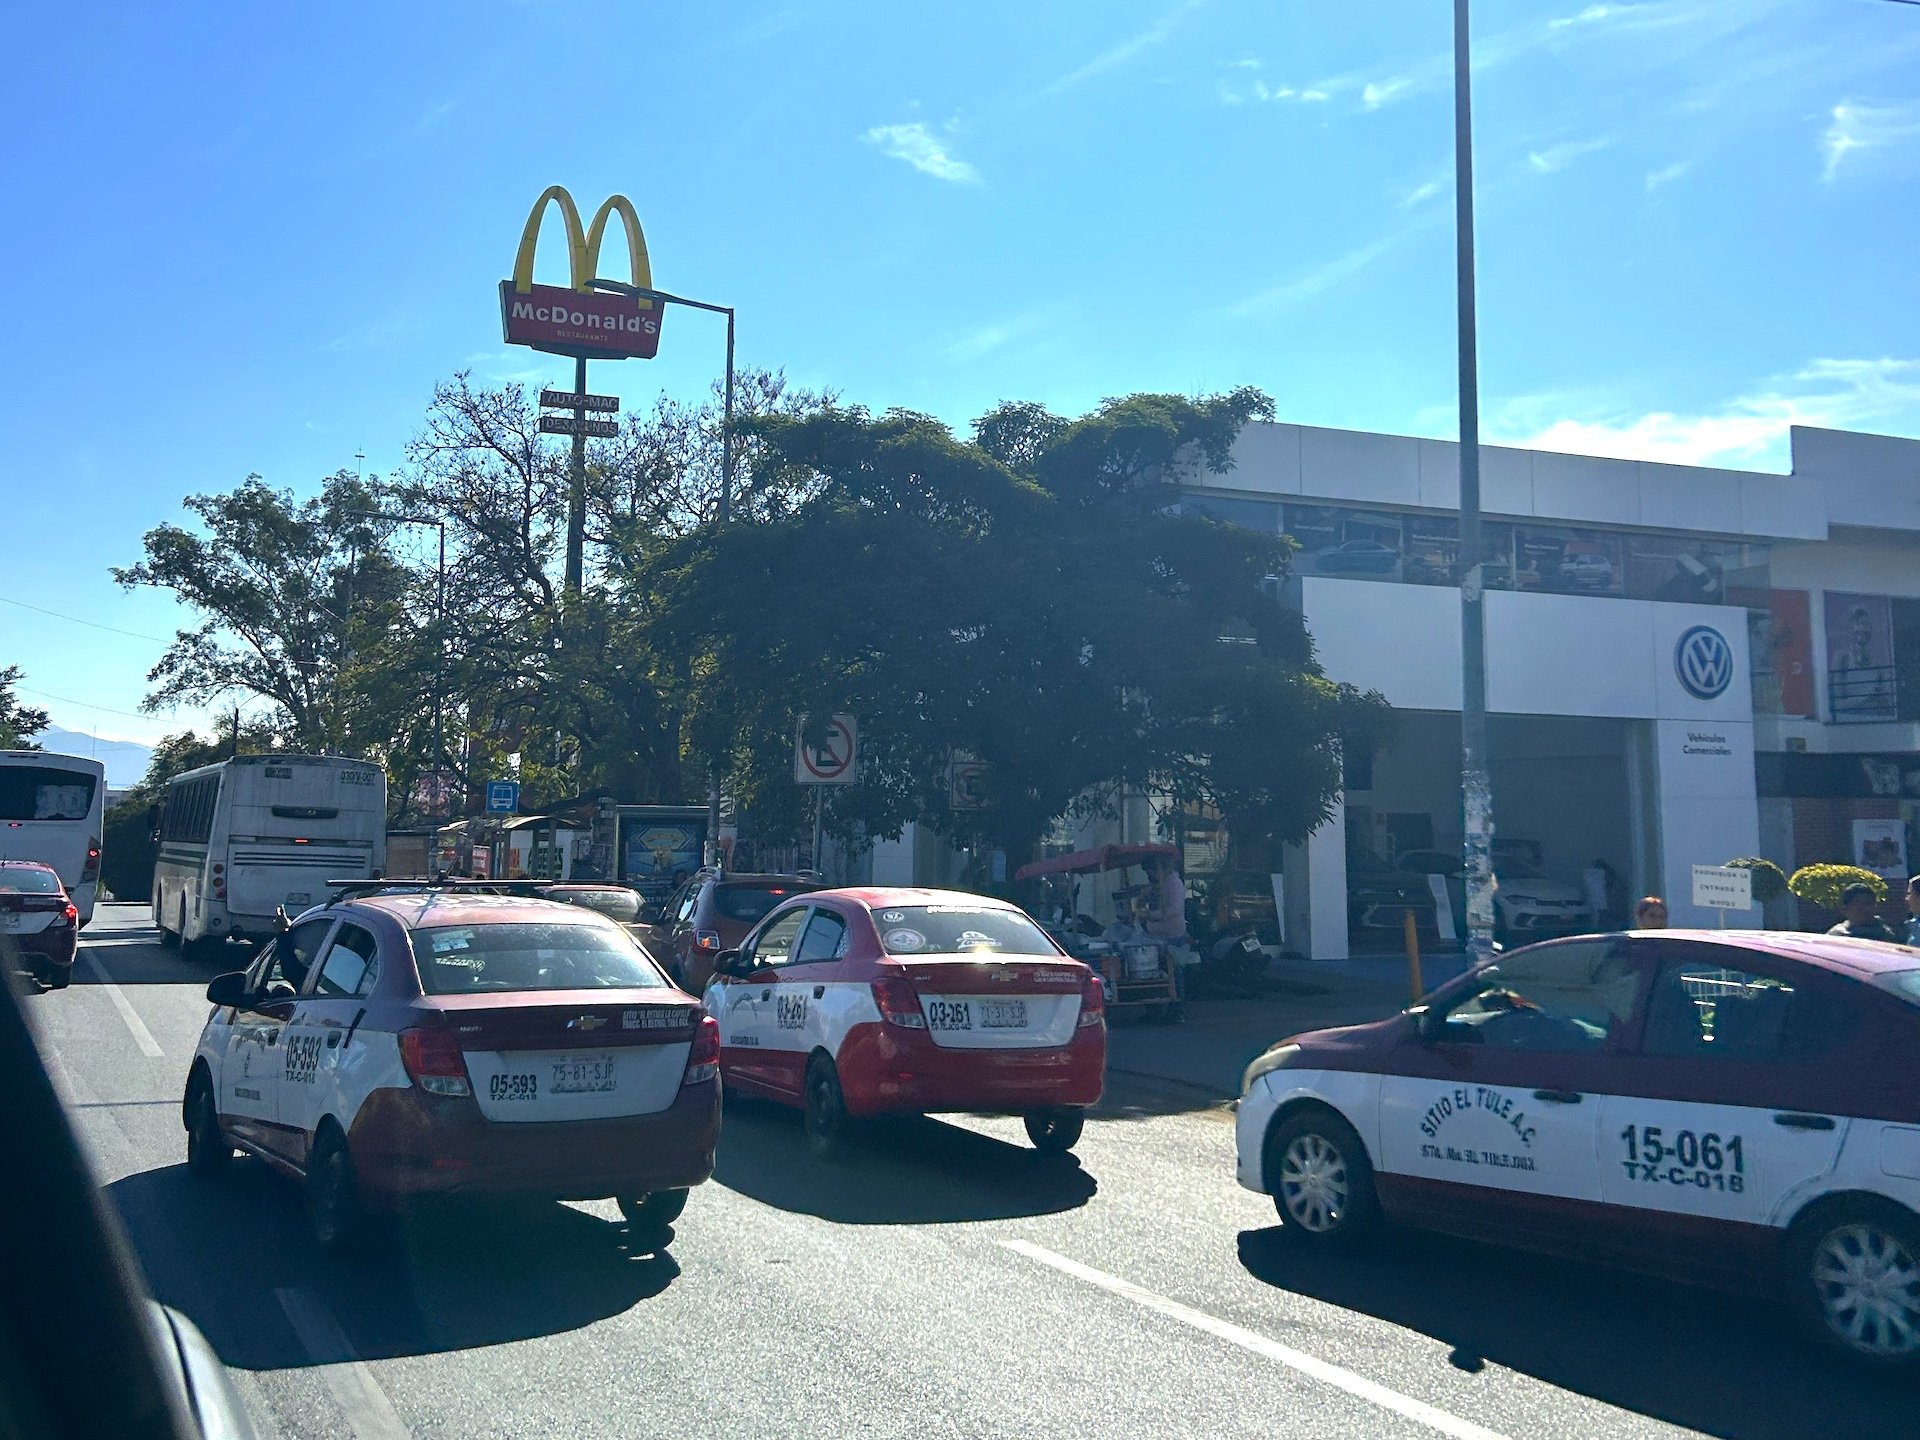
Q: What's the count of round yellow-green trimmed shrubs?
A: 2